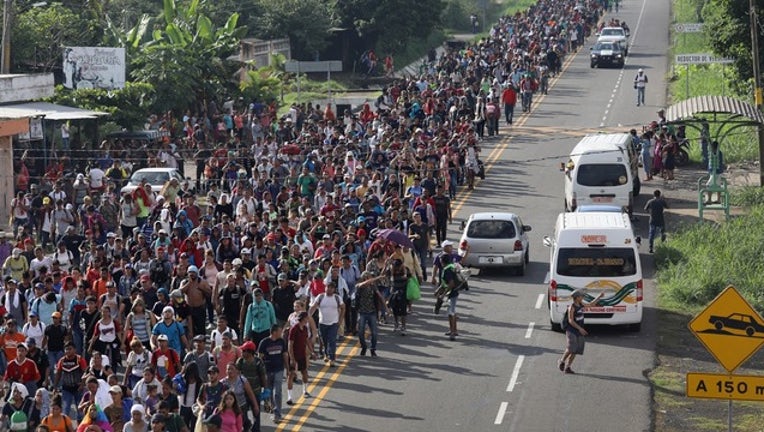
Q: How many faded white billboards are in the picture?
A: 1